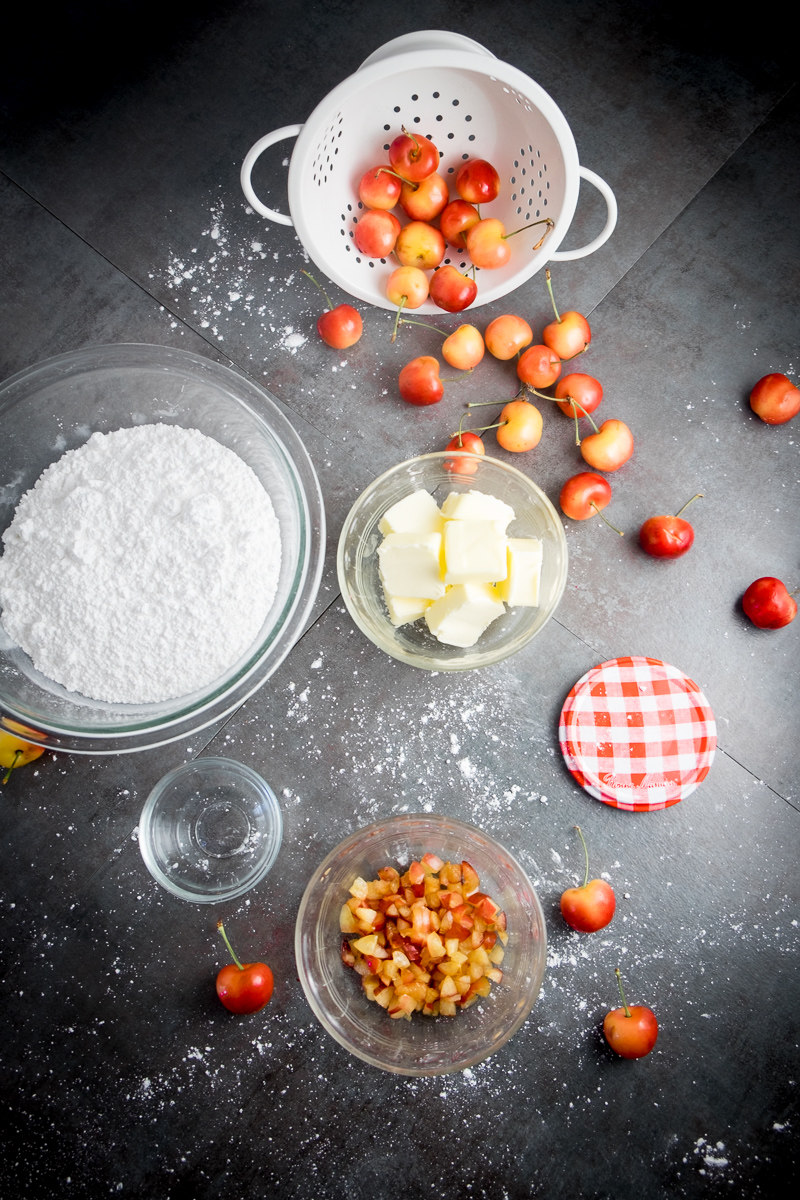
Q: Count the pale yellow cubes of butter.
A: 7